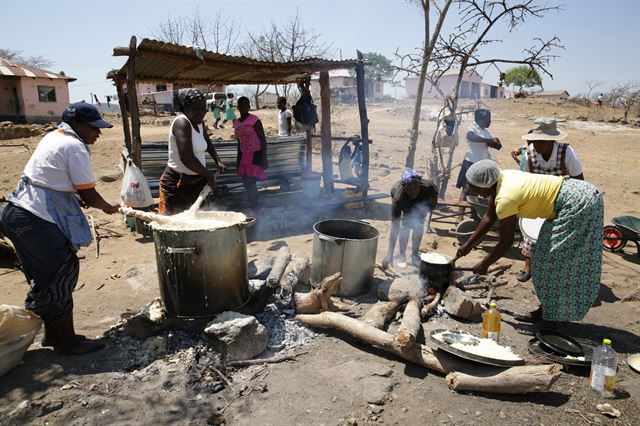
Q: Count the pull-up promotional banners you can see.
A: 0